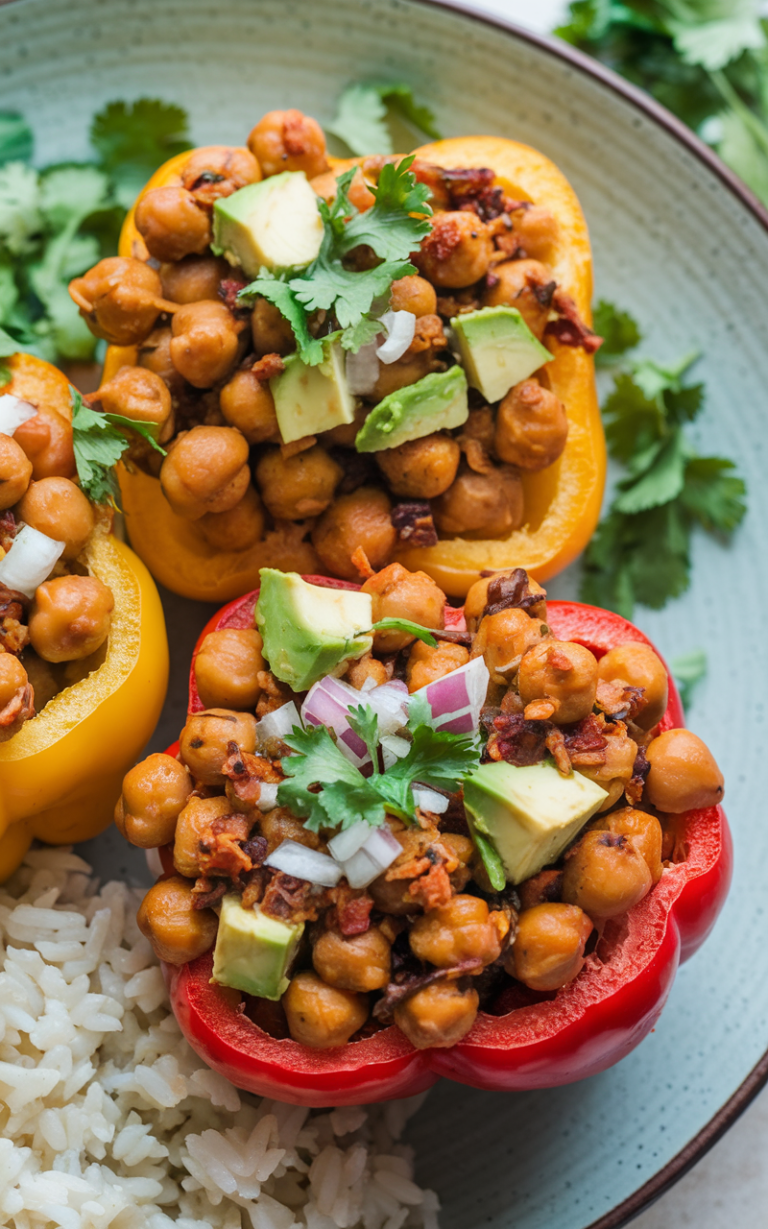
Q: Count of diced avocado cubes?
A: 7